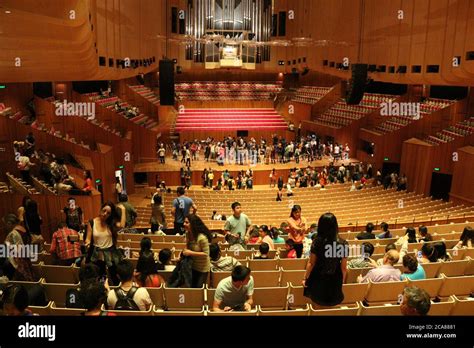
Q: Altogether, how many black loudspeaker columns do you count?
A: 2